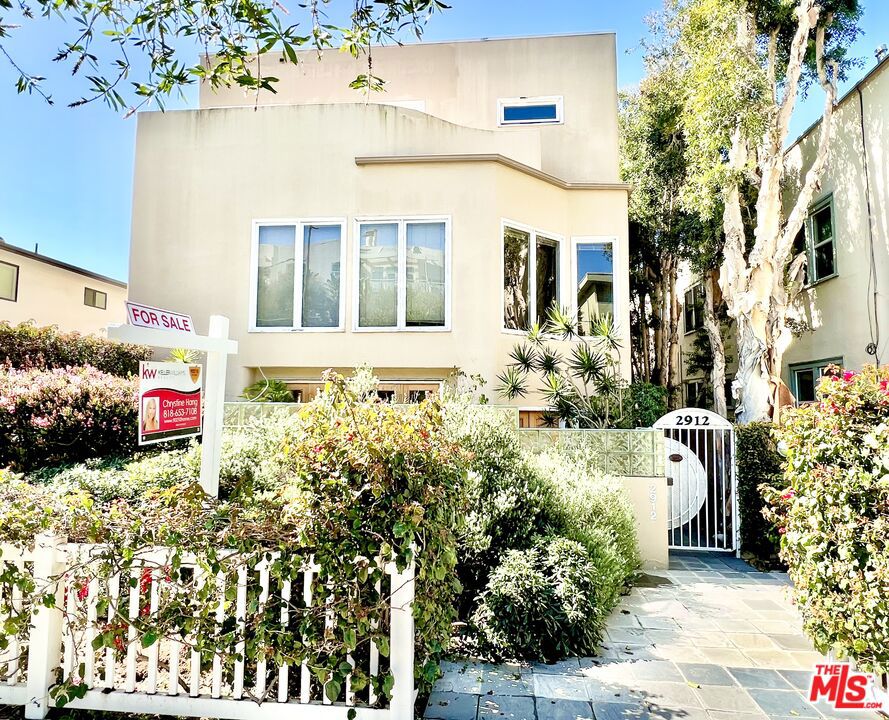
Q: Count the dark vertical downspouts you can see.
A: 1